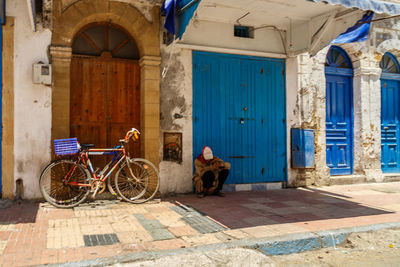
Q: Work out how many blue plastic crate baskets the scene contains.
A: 1